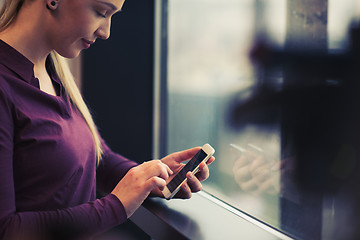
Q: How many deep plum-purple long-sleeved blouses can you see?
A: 1